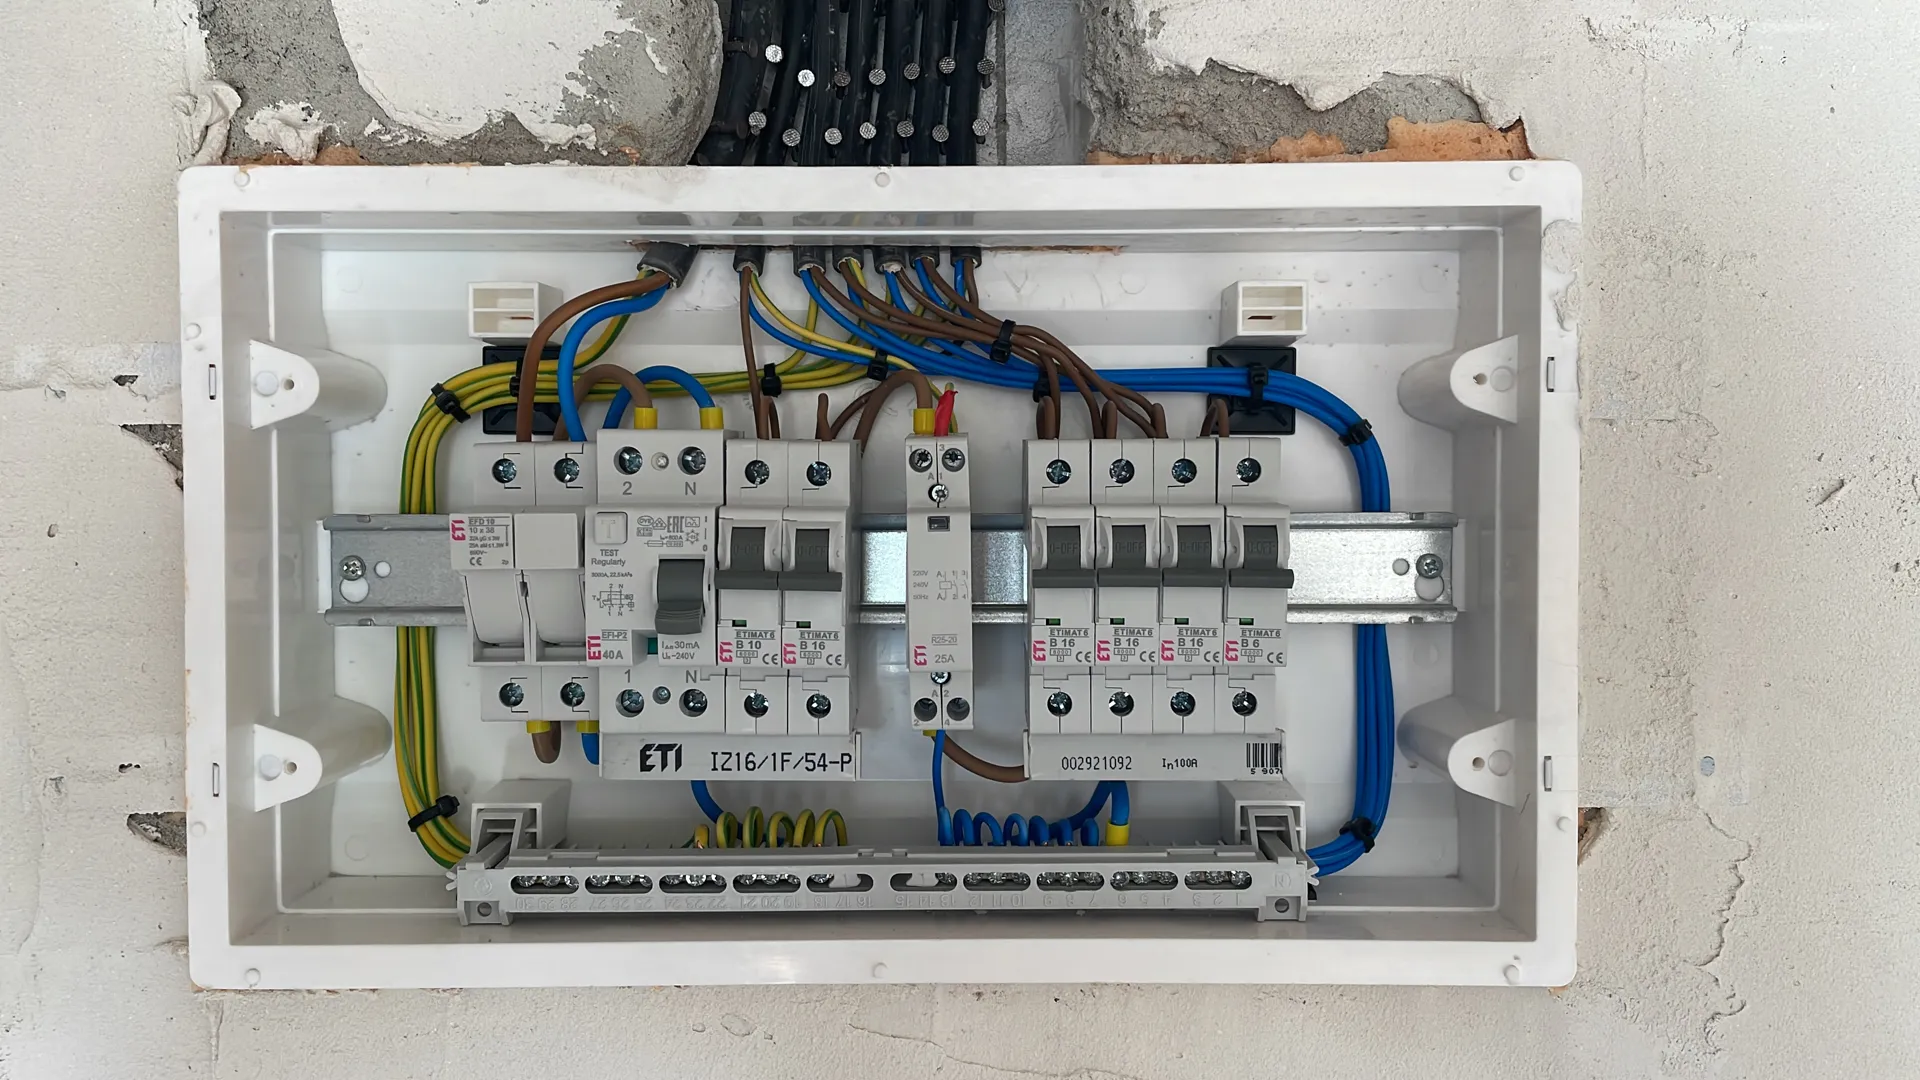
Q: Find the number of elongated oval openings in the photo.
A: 10